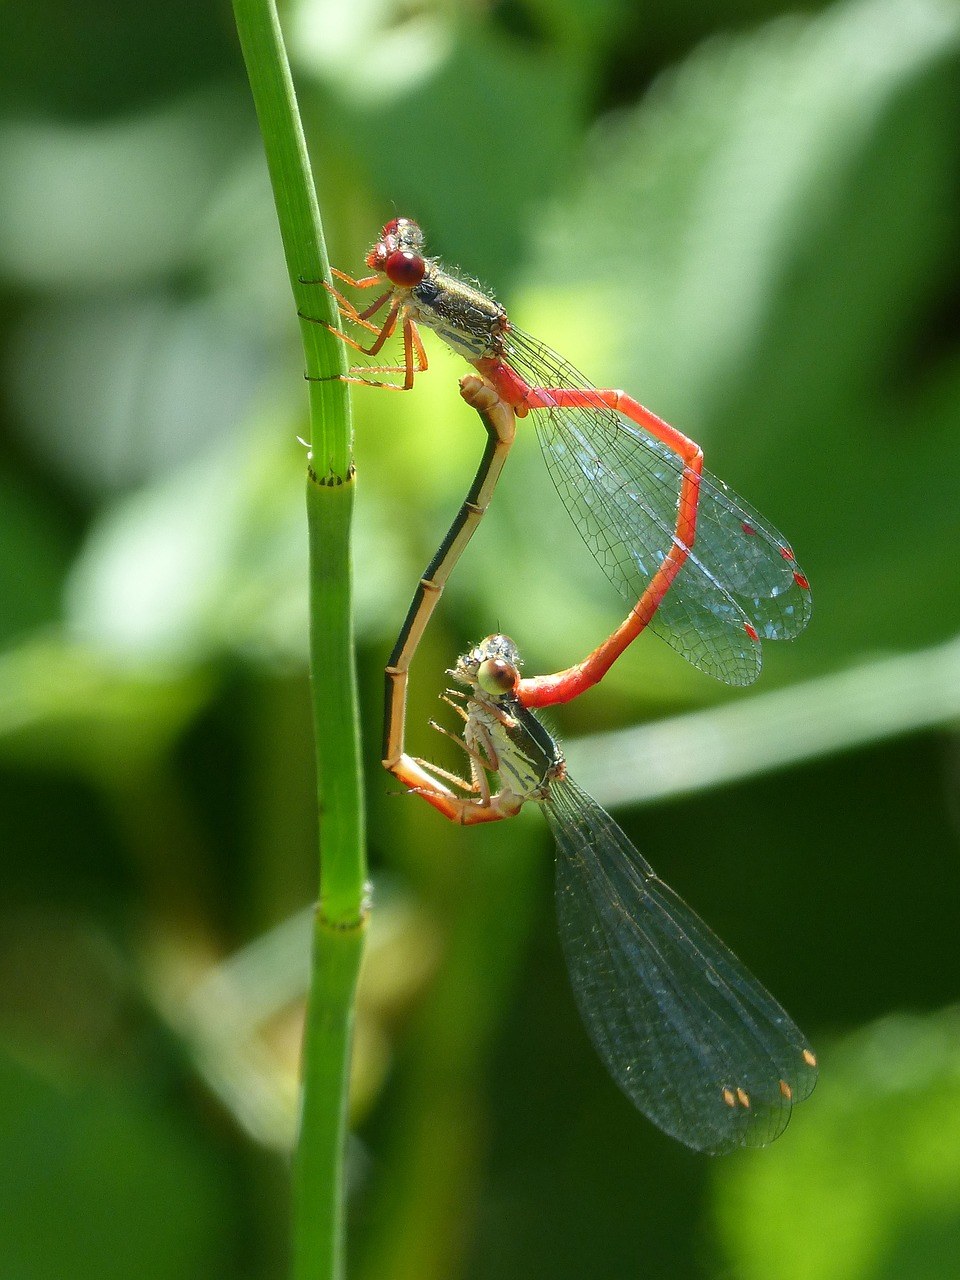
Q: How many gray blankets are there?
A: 0